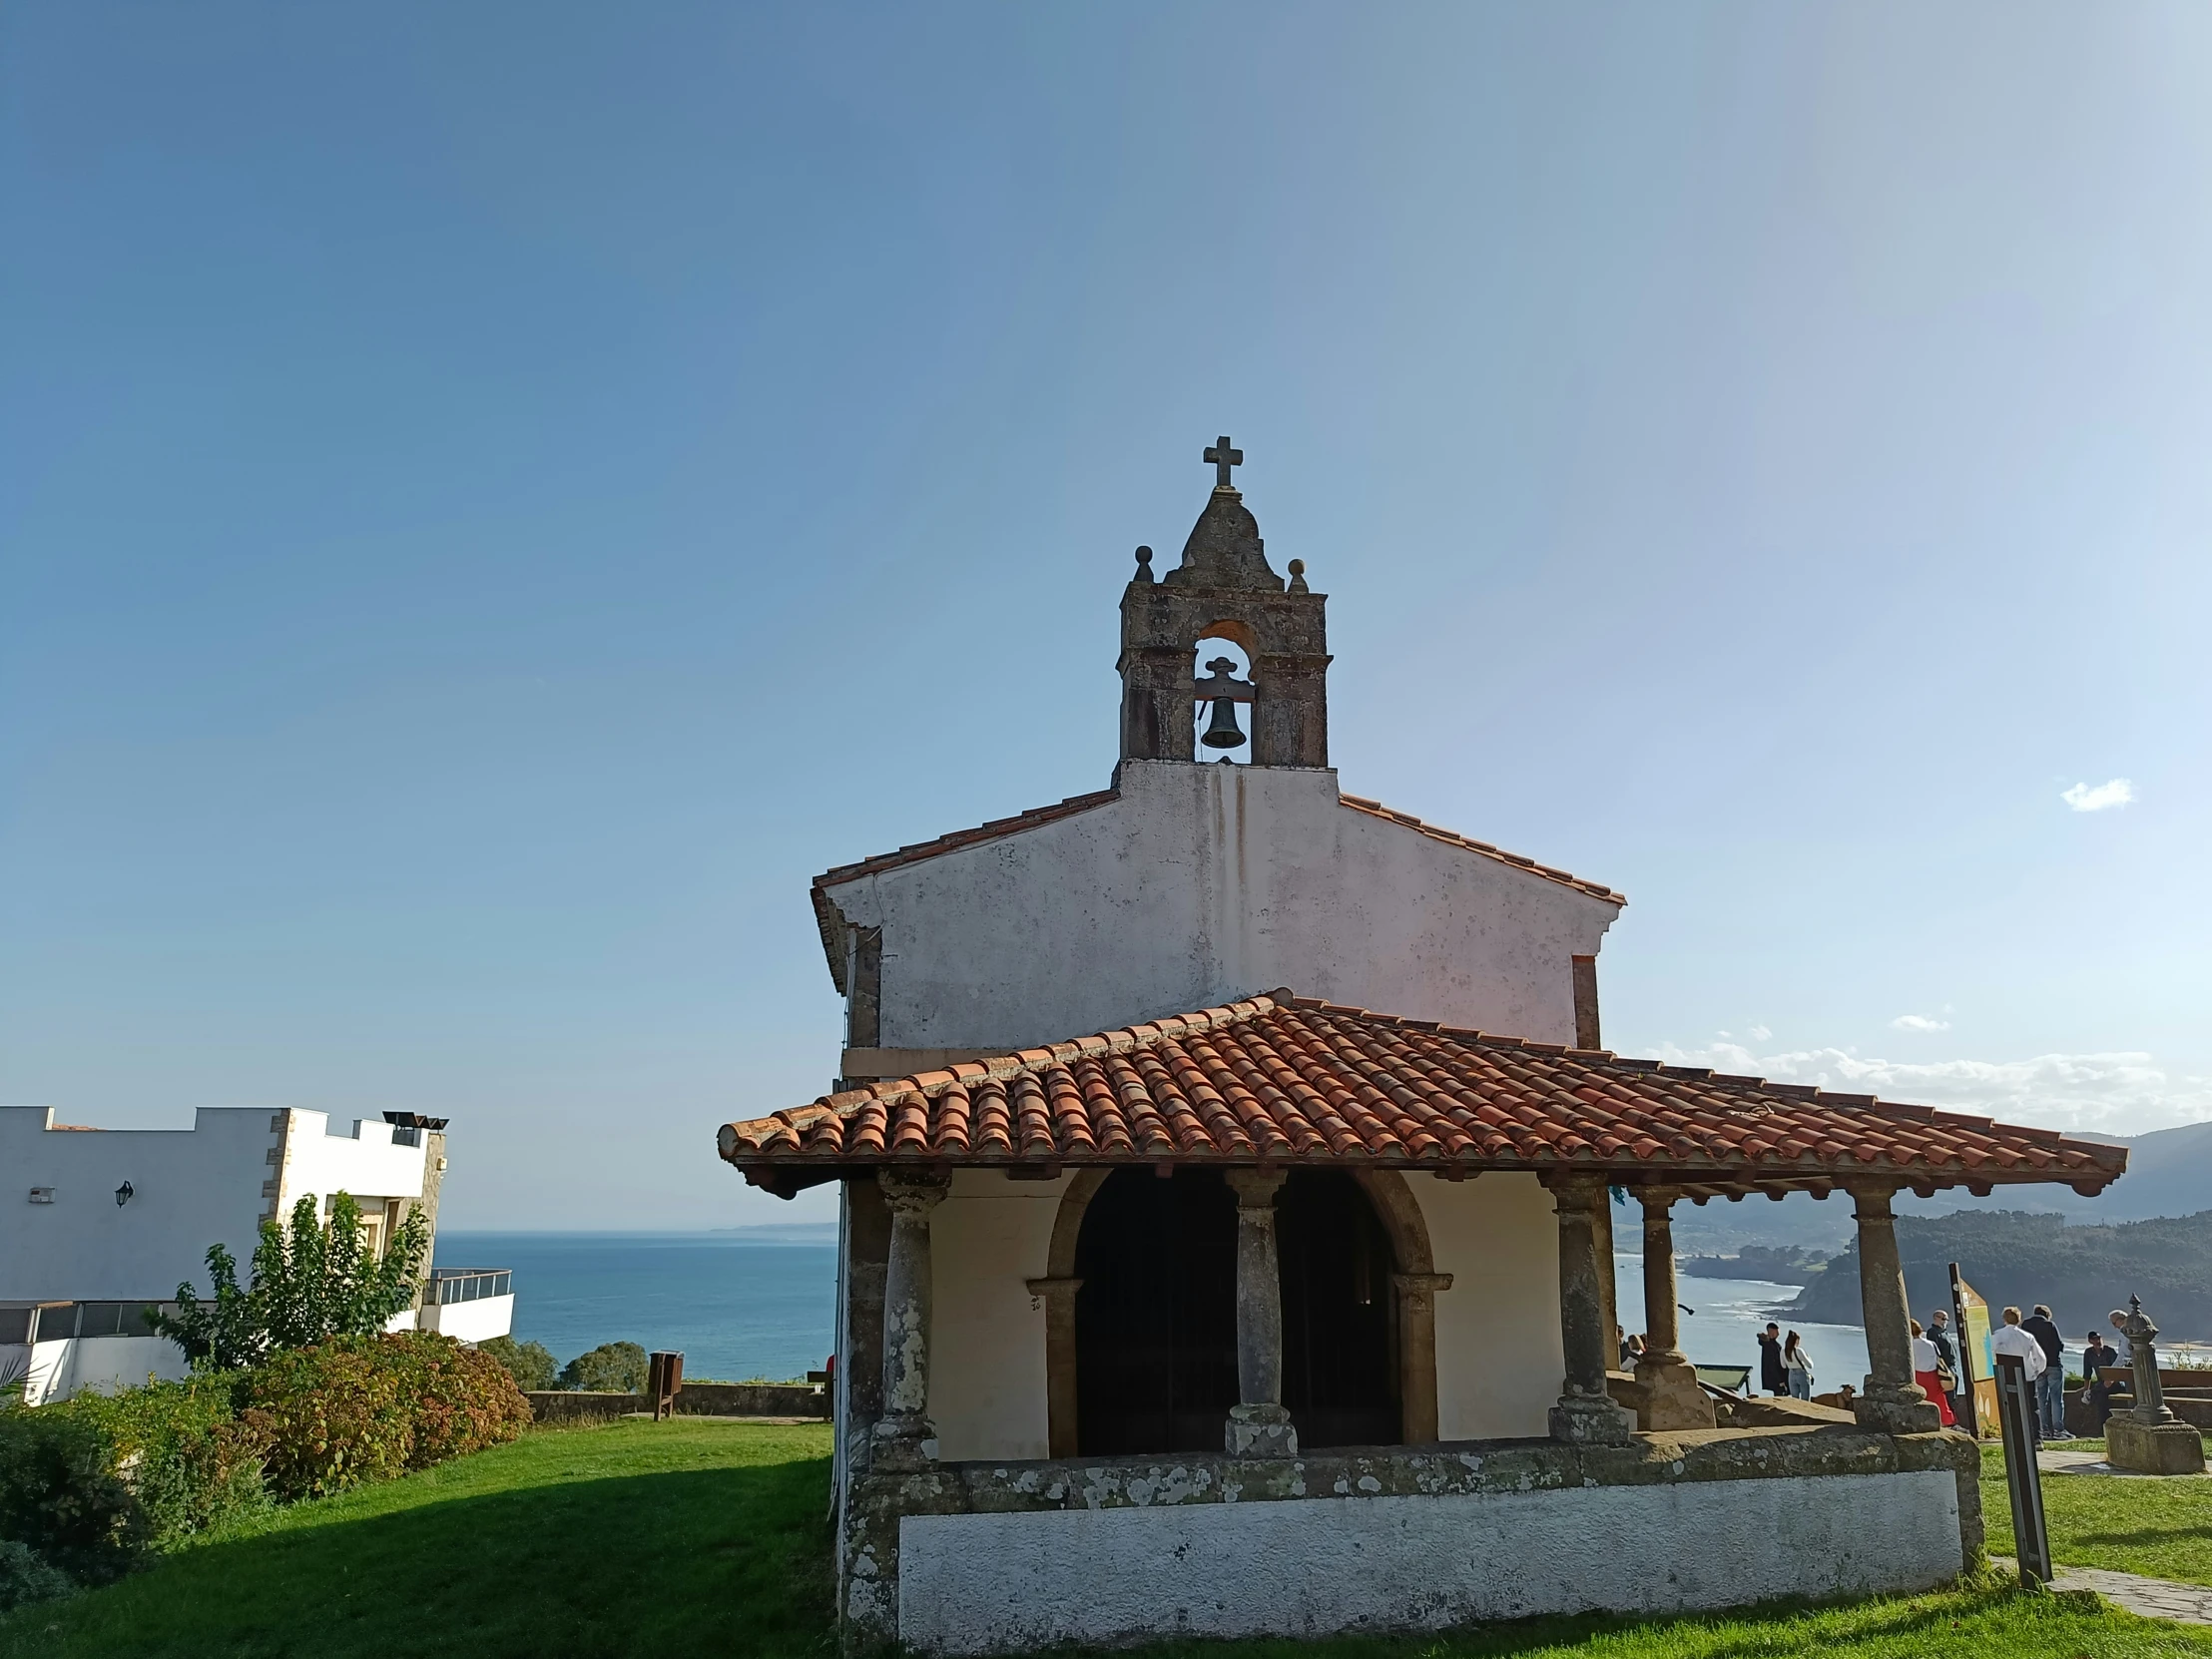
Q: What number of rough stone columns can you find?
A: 5